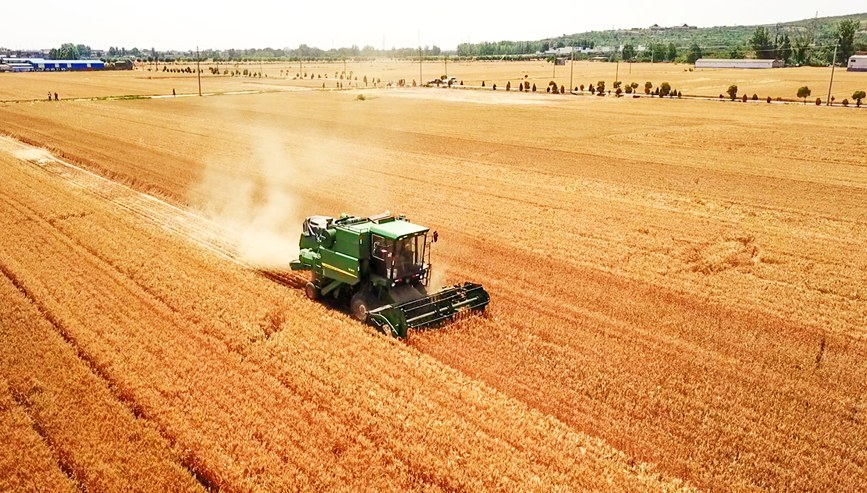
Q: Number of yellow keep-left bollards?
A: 0